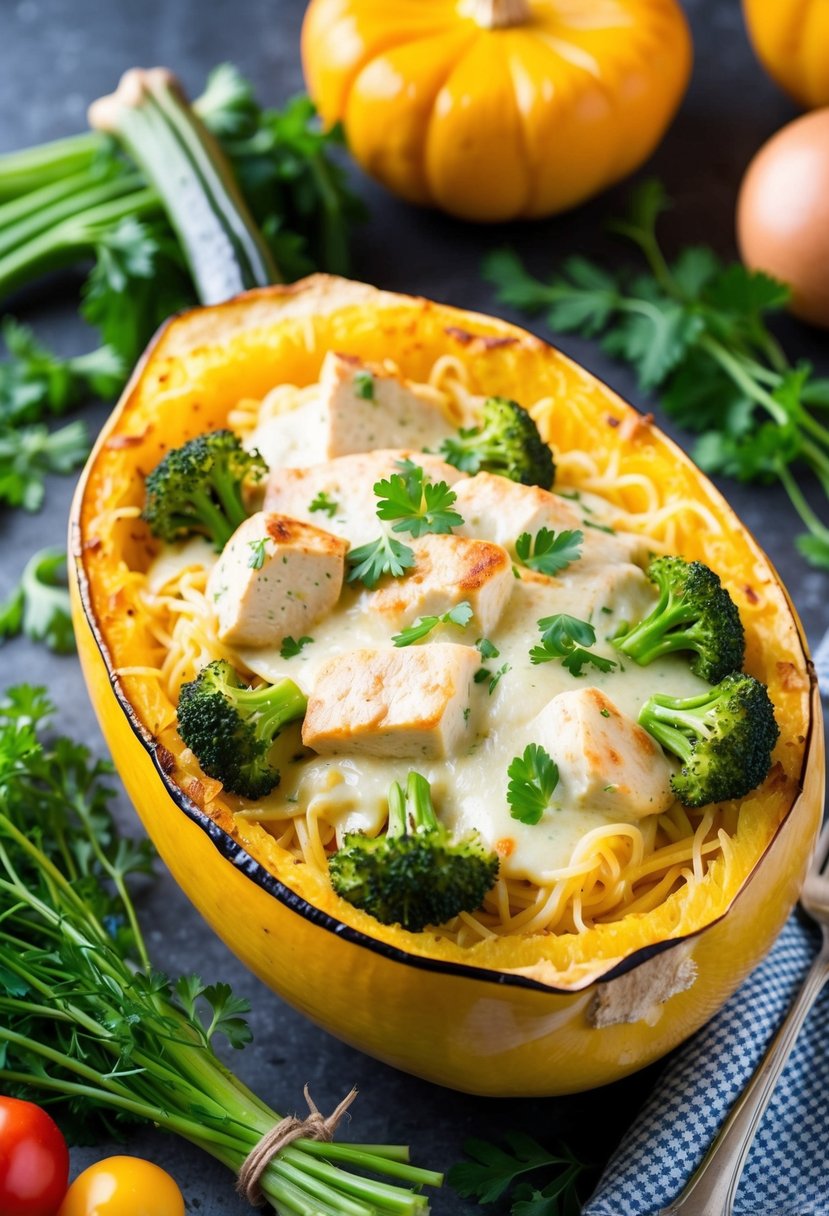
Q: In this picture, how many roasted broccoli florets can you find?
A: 6